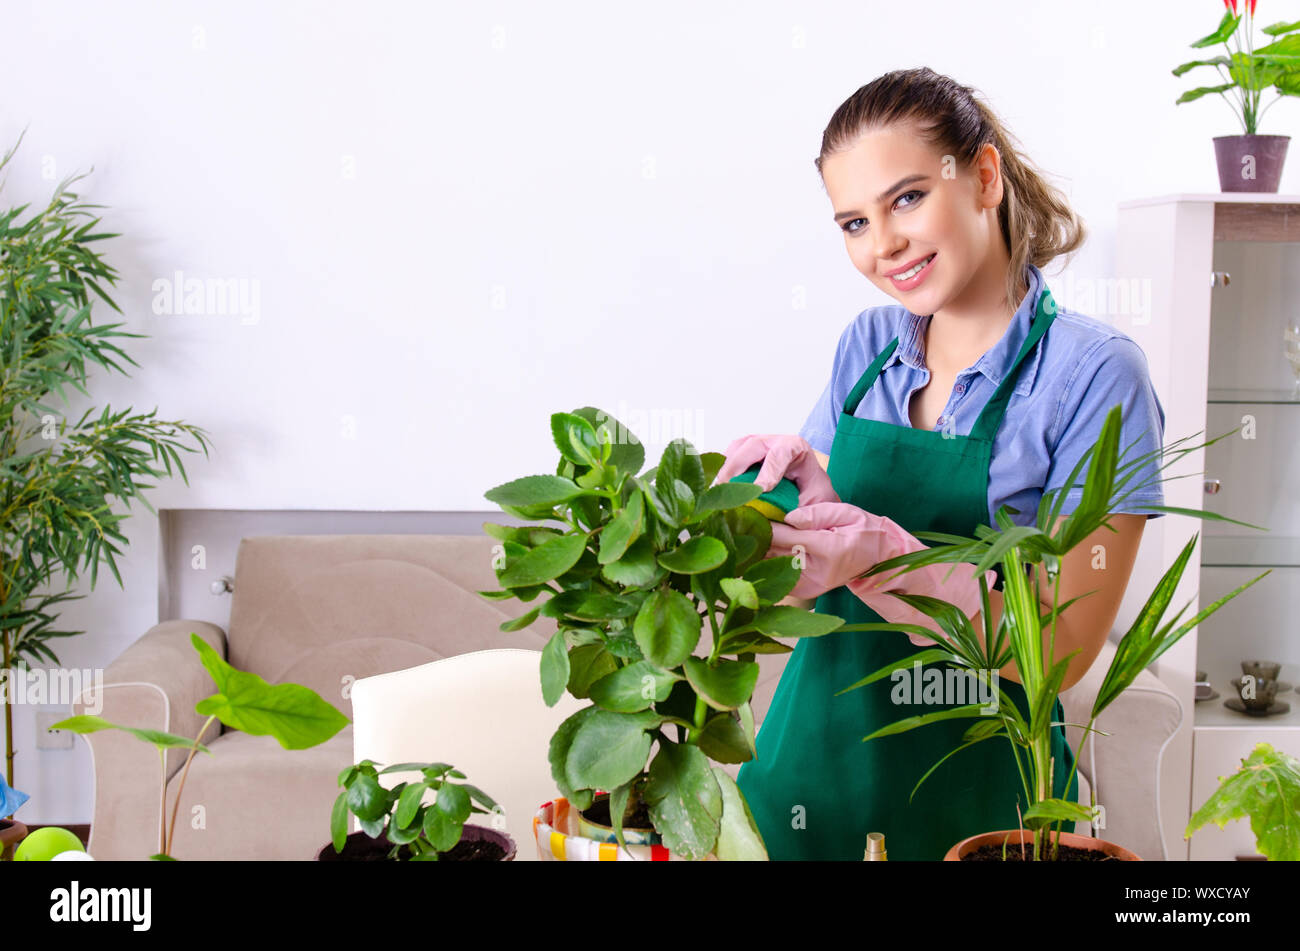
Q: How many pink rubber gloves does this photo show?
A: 2